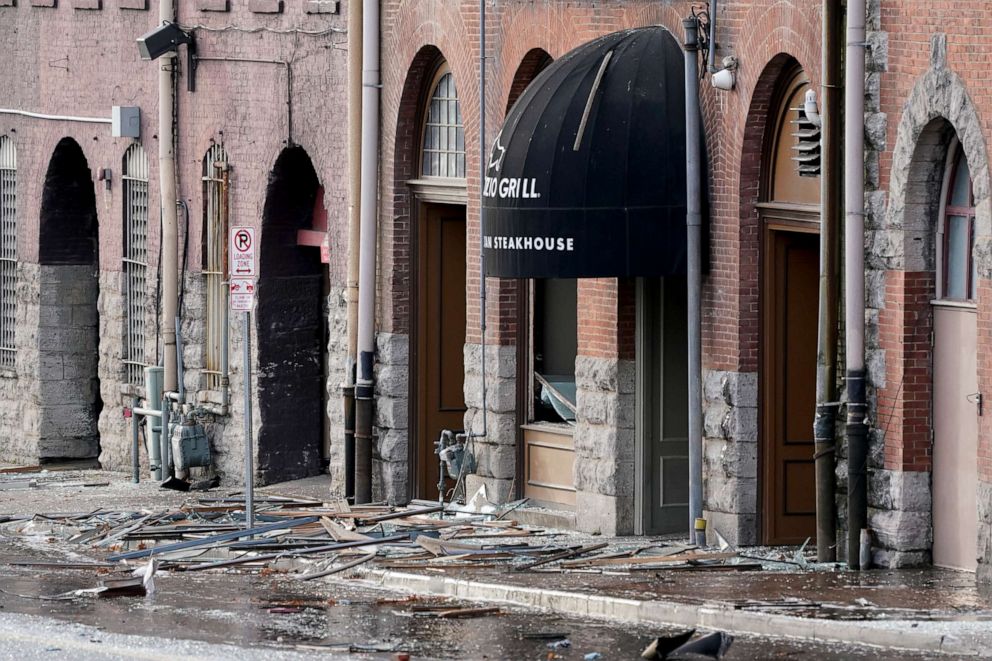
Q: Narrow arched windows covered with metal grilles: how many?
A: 3